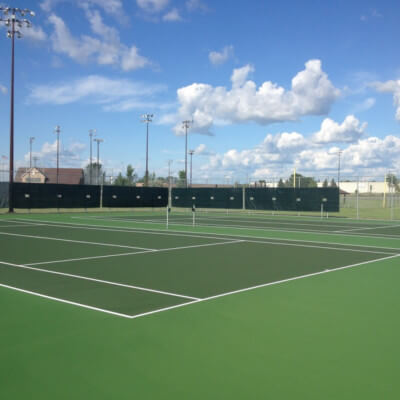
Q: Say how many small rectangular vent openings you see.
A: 14